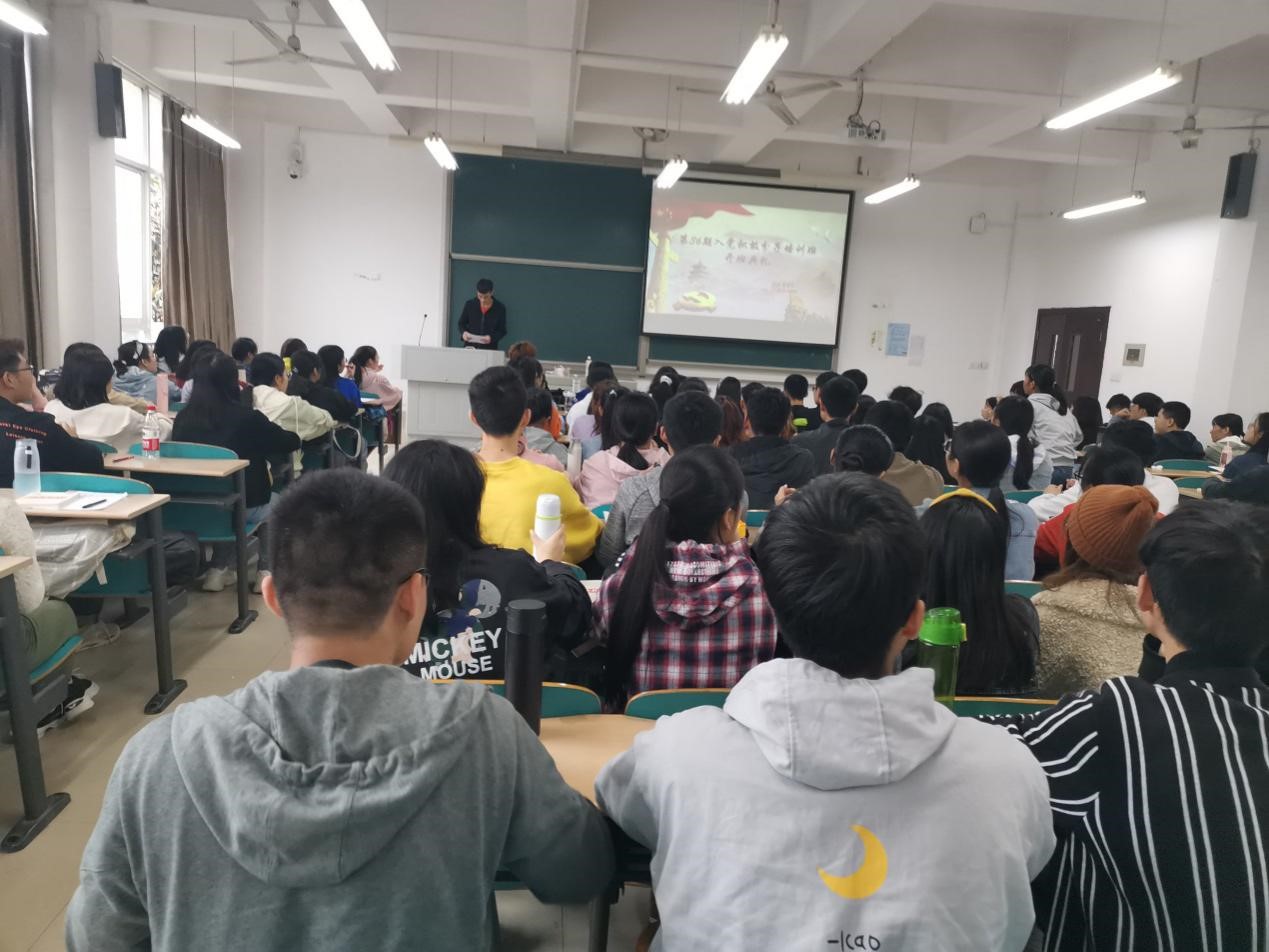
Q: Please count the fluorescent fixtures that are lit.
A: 9